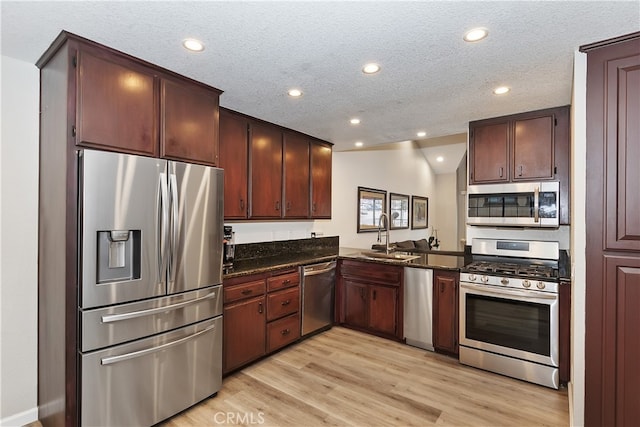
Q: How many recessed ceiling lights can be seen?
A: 9